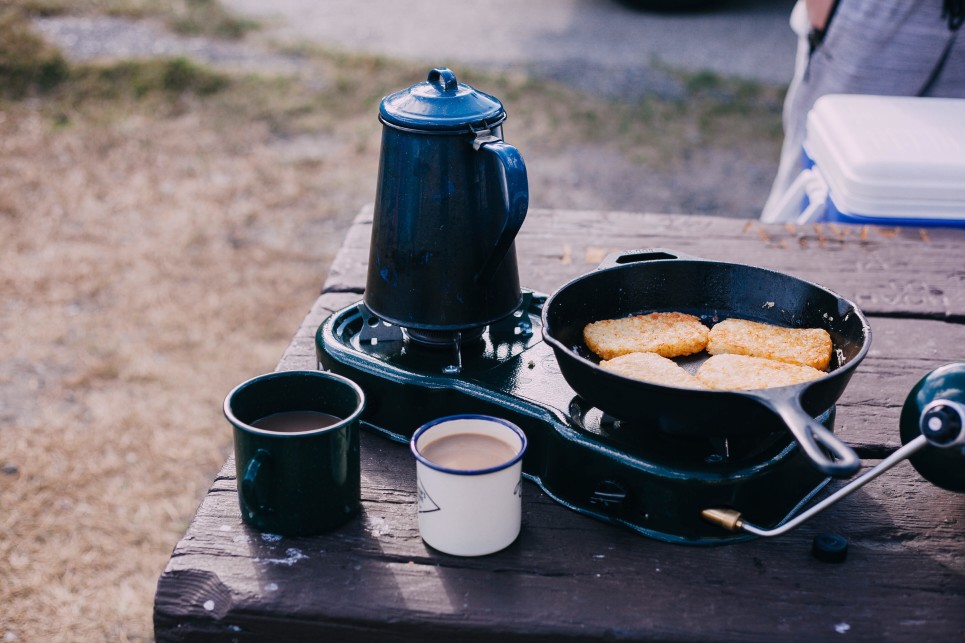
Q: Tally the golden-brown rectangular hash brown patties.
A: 4